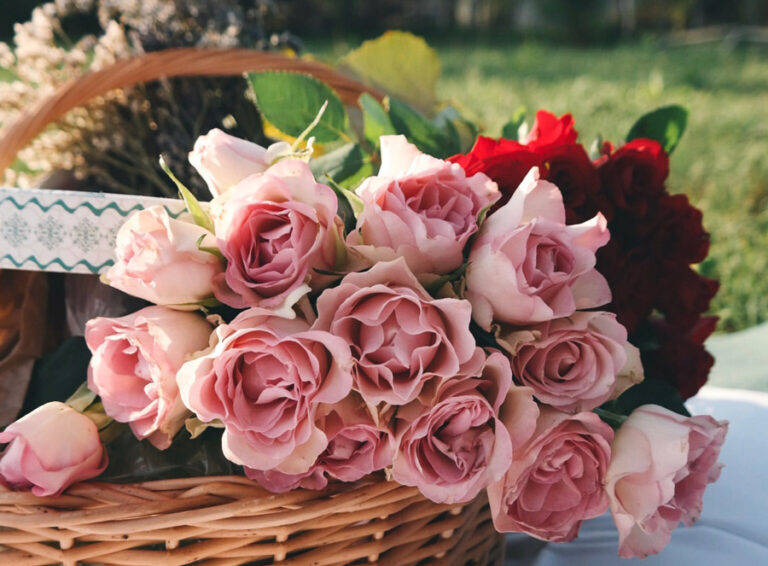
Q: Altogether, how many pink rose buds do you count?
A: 14